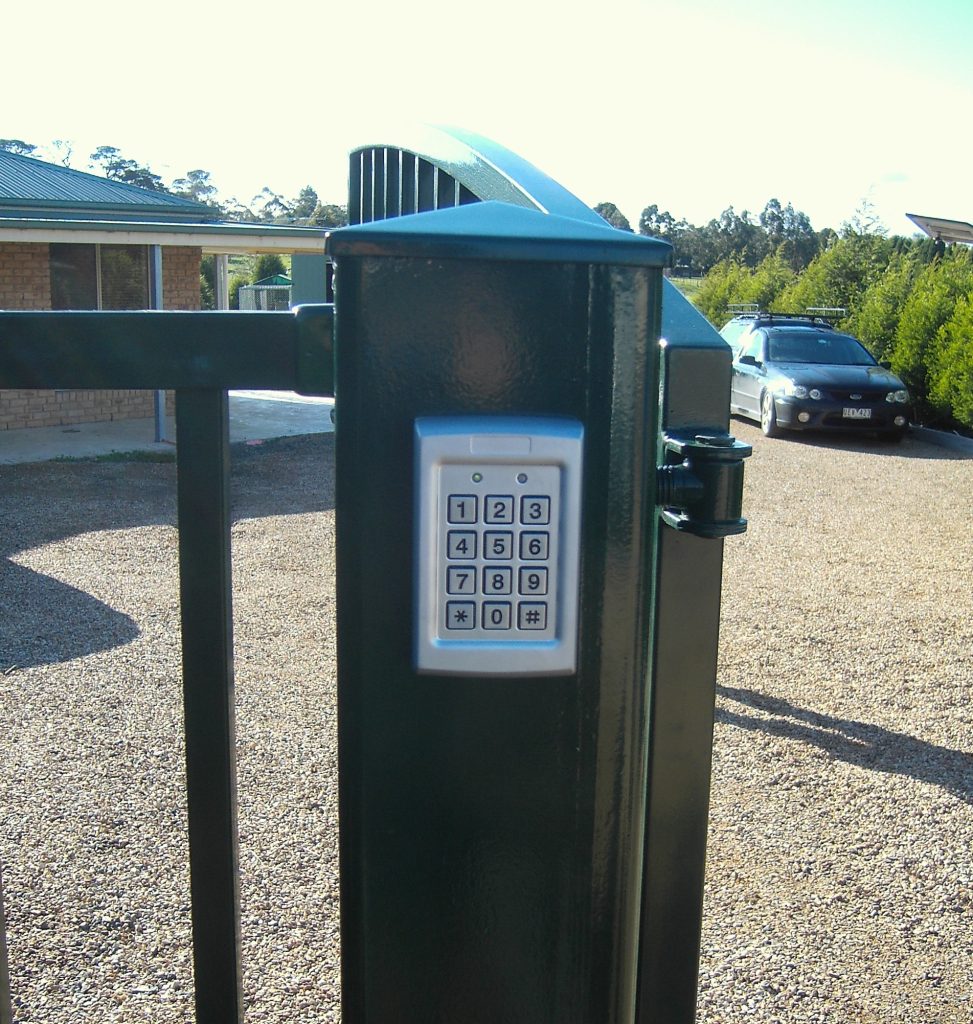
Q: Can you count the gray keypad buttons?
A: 12